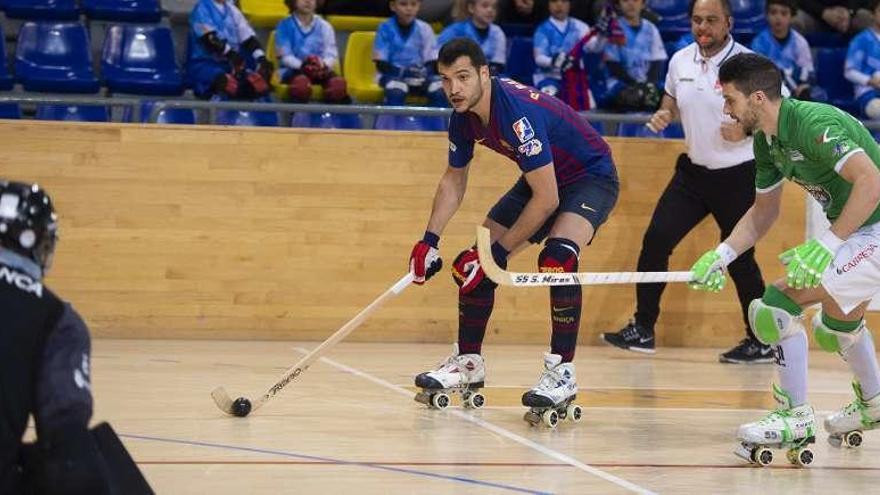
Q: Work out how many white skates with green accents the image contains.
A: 2